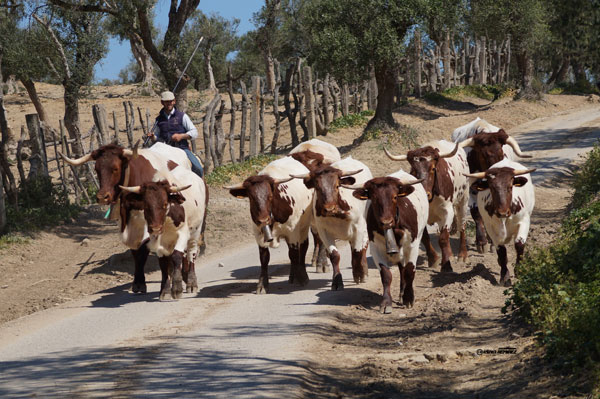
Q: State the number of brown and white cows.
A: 9